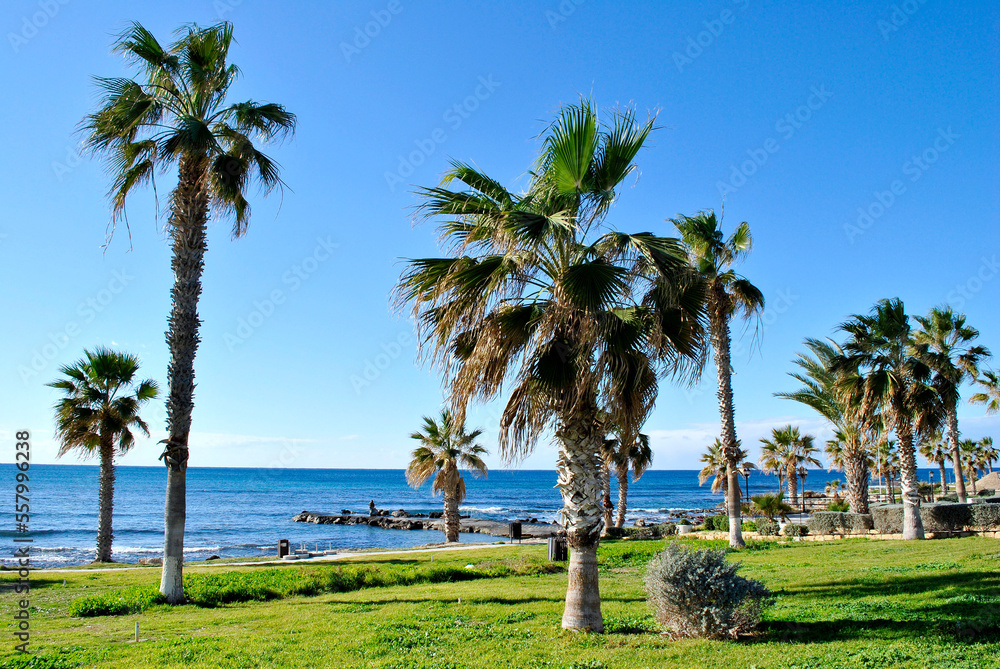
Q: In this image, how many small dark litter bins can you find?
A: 3